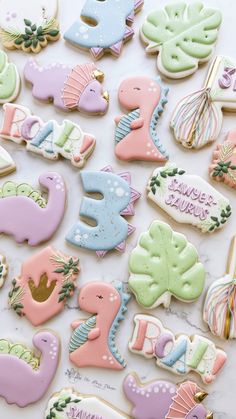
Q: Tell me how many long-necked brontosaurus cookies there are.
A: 2